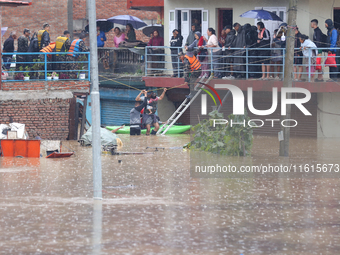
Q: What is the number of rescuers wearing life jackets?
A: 5